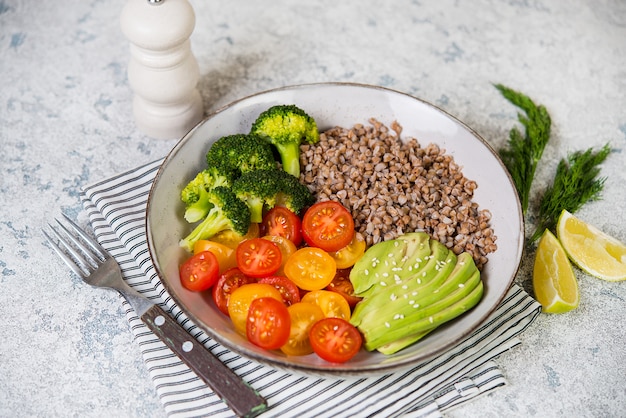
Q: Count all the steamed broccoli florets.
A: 5